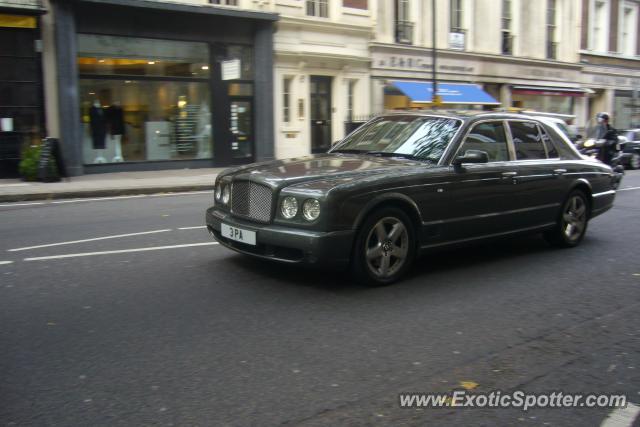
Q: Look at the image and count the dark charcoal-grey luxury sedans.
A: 1